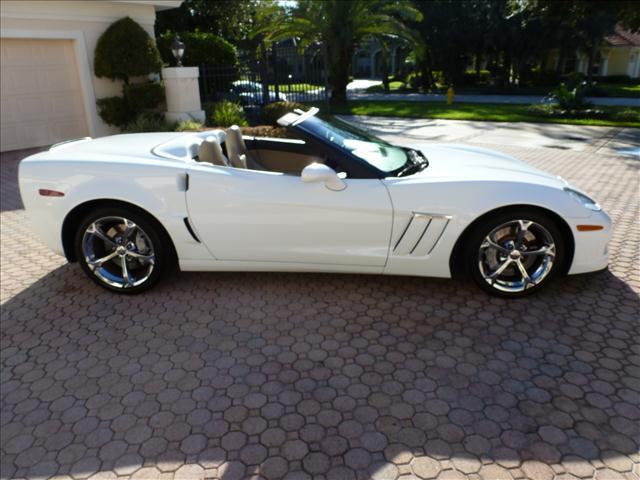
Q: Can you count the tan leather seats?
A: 2